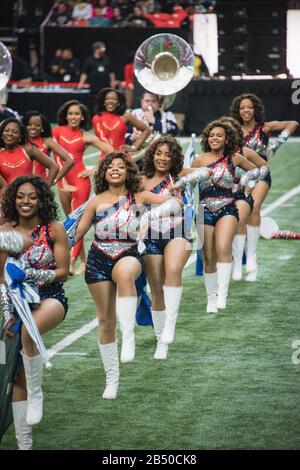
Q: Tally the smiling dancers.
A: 9